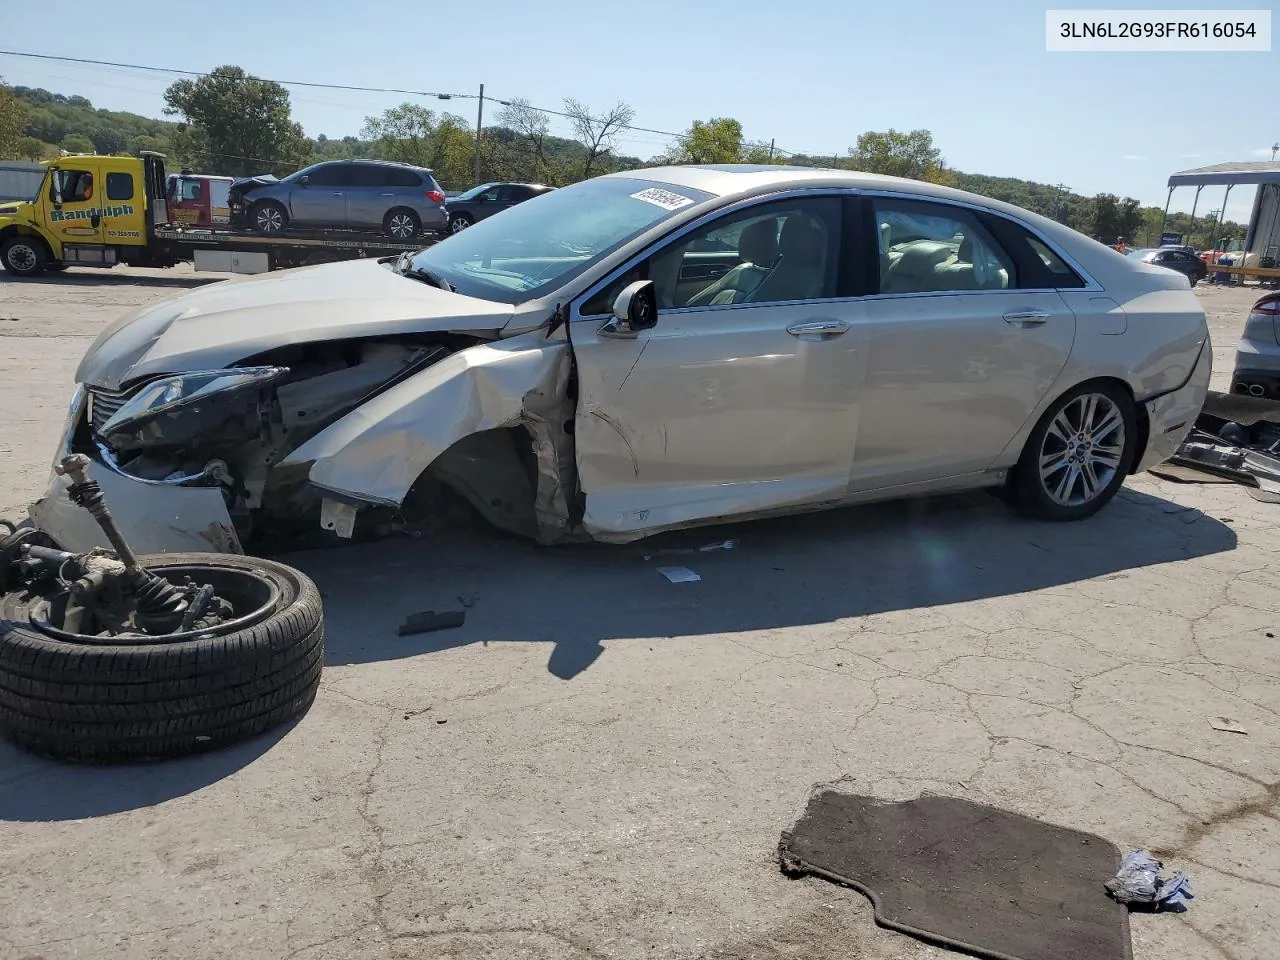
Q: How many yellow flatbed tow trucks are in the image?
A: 1